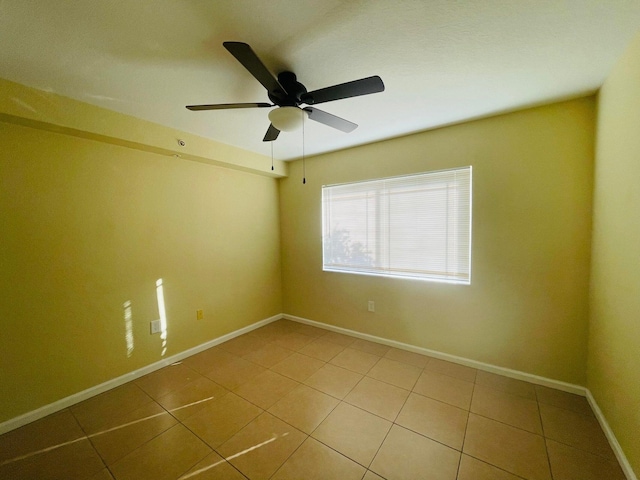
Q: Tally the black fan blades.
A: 5